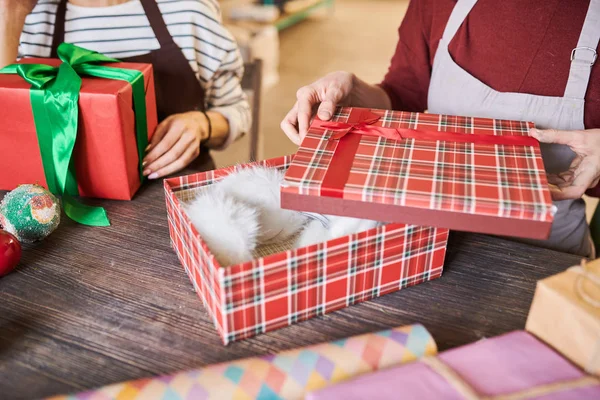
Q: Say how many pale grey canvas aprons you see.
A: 1